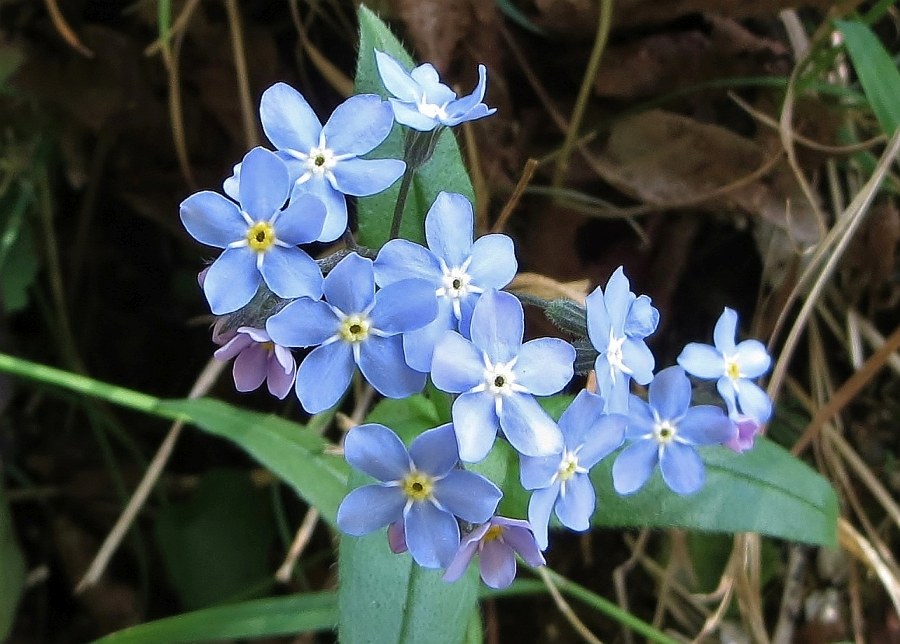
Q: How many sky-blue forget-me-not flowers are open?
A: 11